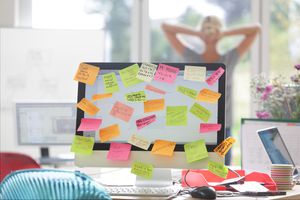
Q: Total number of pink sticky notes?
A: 8